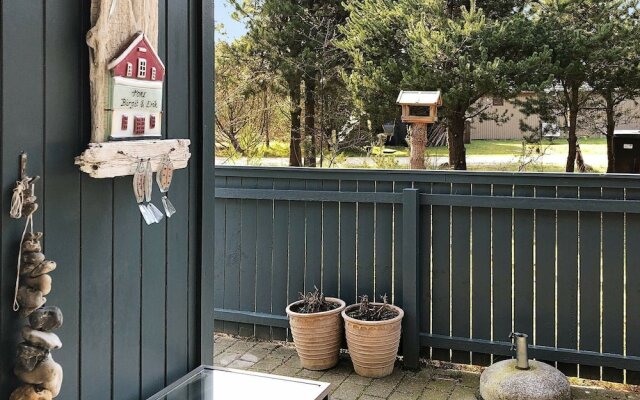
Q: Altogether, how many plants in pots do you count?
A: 2